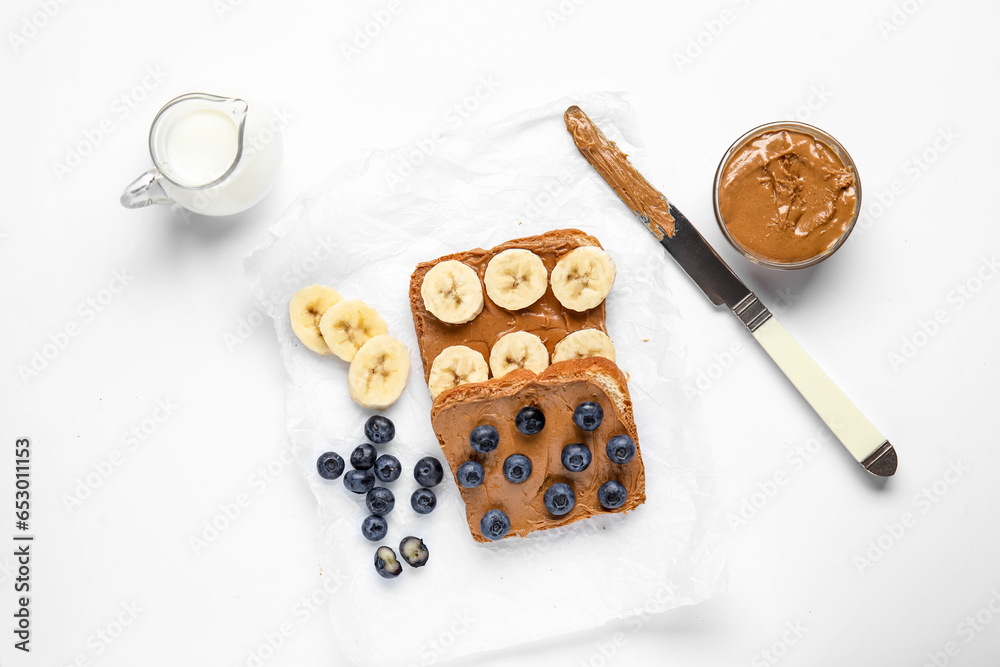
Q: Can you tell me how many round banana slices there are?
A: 9